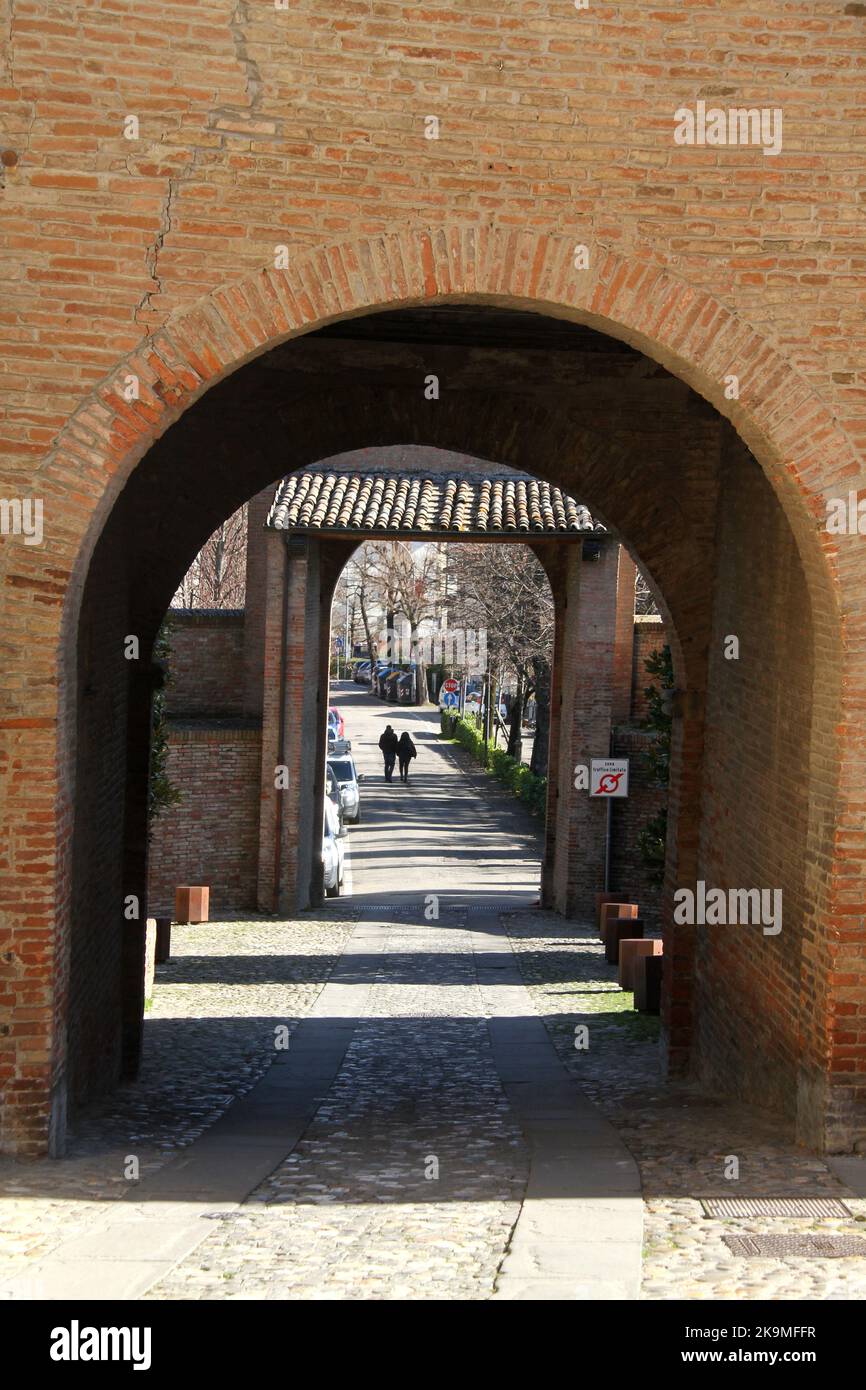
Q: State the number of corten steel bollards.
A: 7